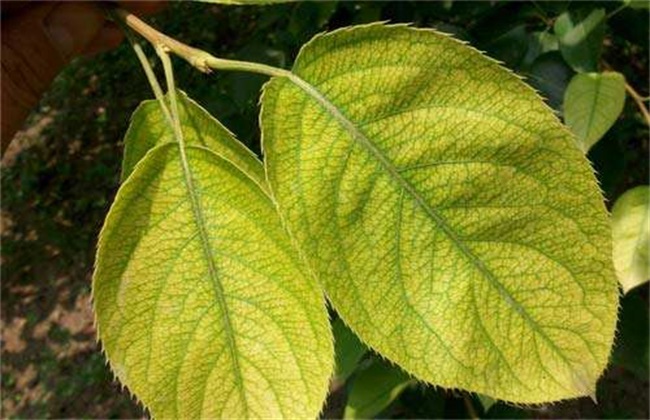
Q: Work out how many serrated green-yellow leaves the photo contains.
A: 3